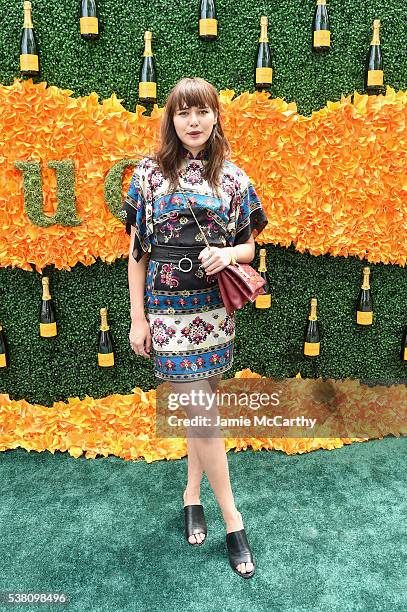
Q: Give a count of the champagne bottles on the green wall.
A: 14